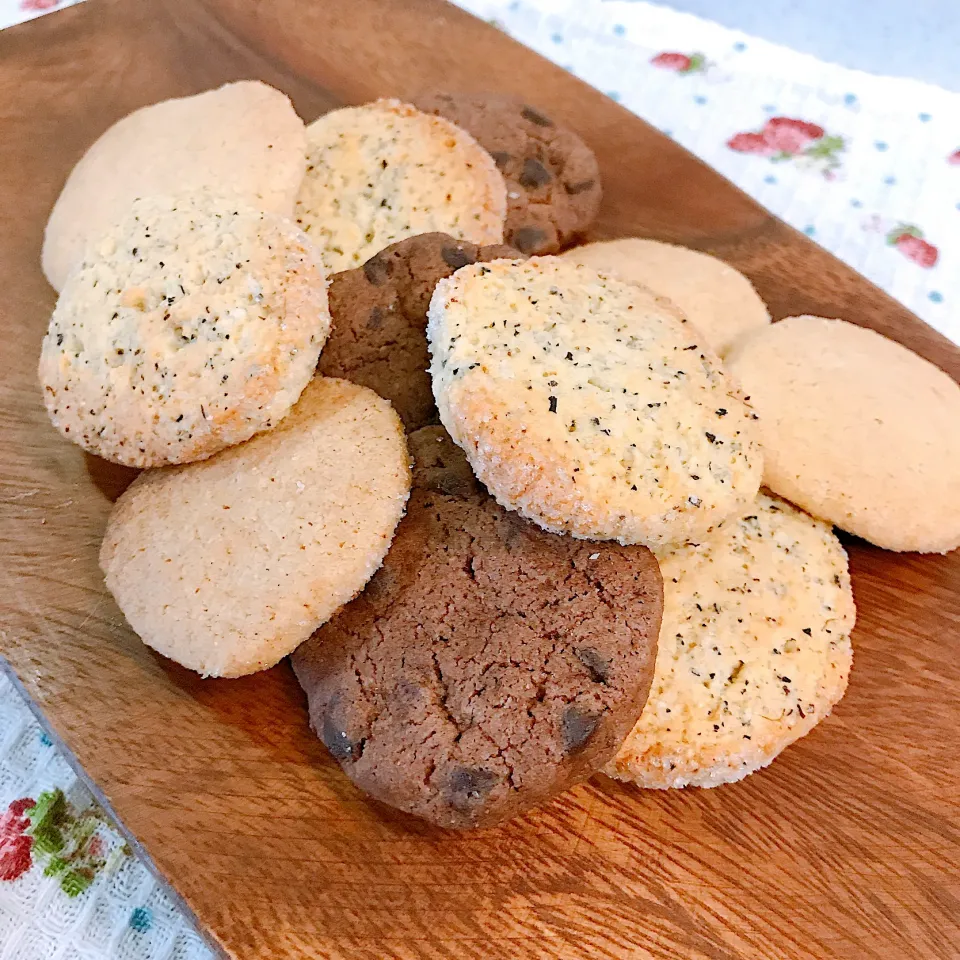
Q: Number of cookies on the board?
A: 11